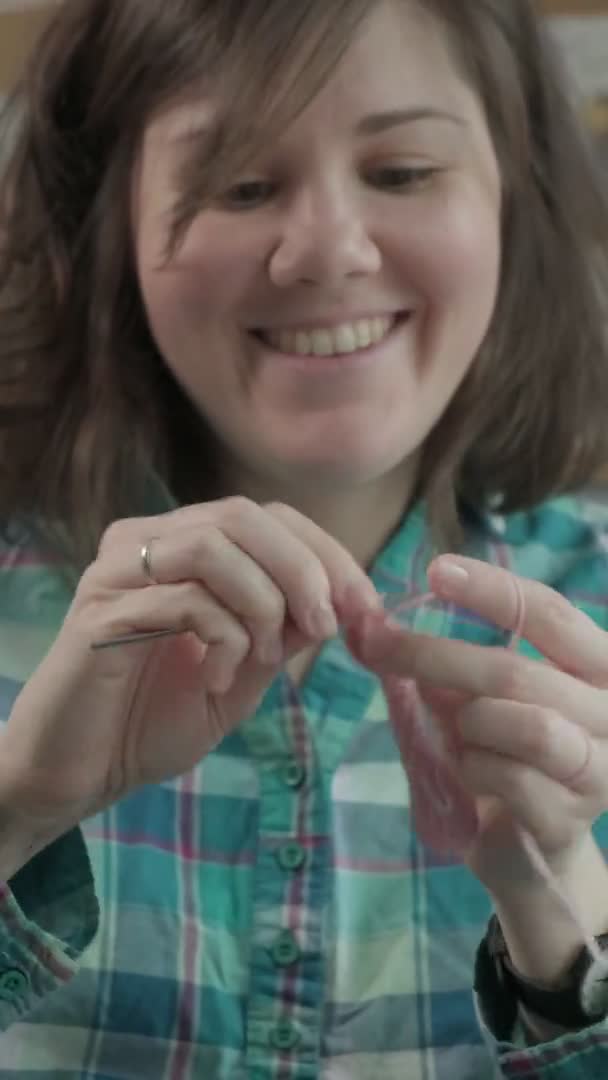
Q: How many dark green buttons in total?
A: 5